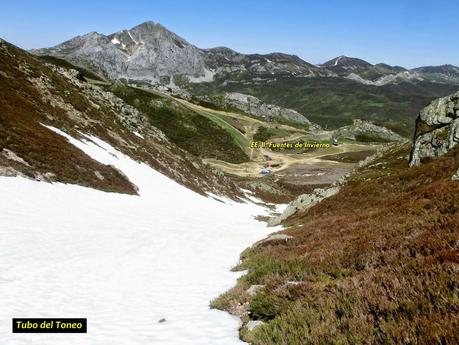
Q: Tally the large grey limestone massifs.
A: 1